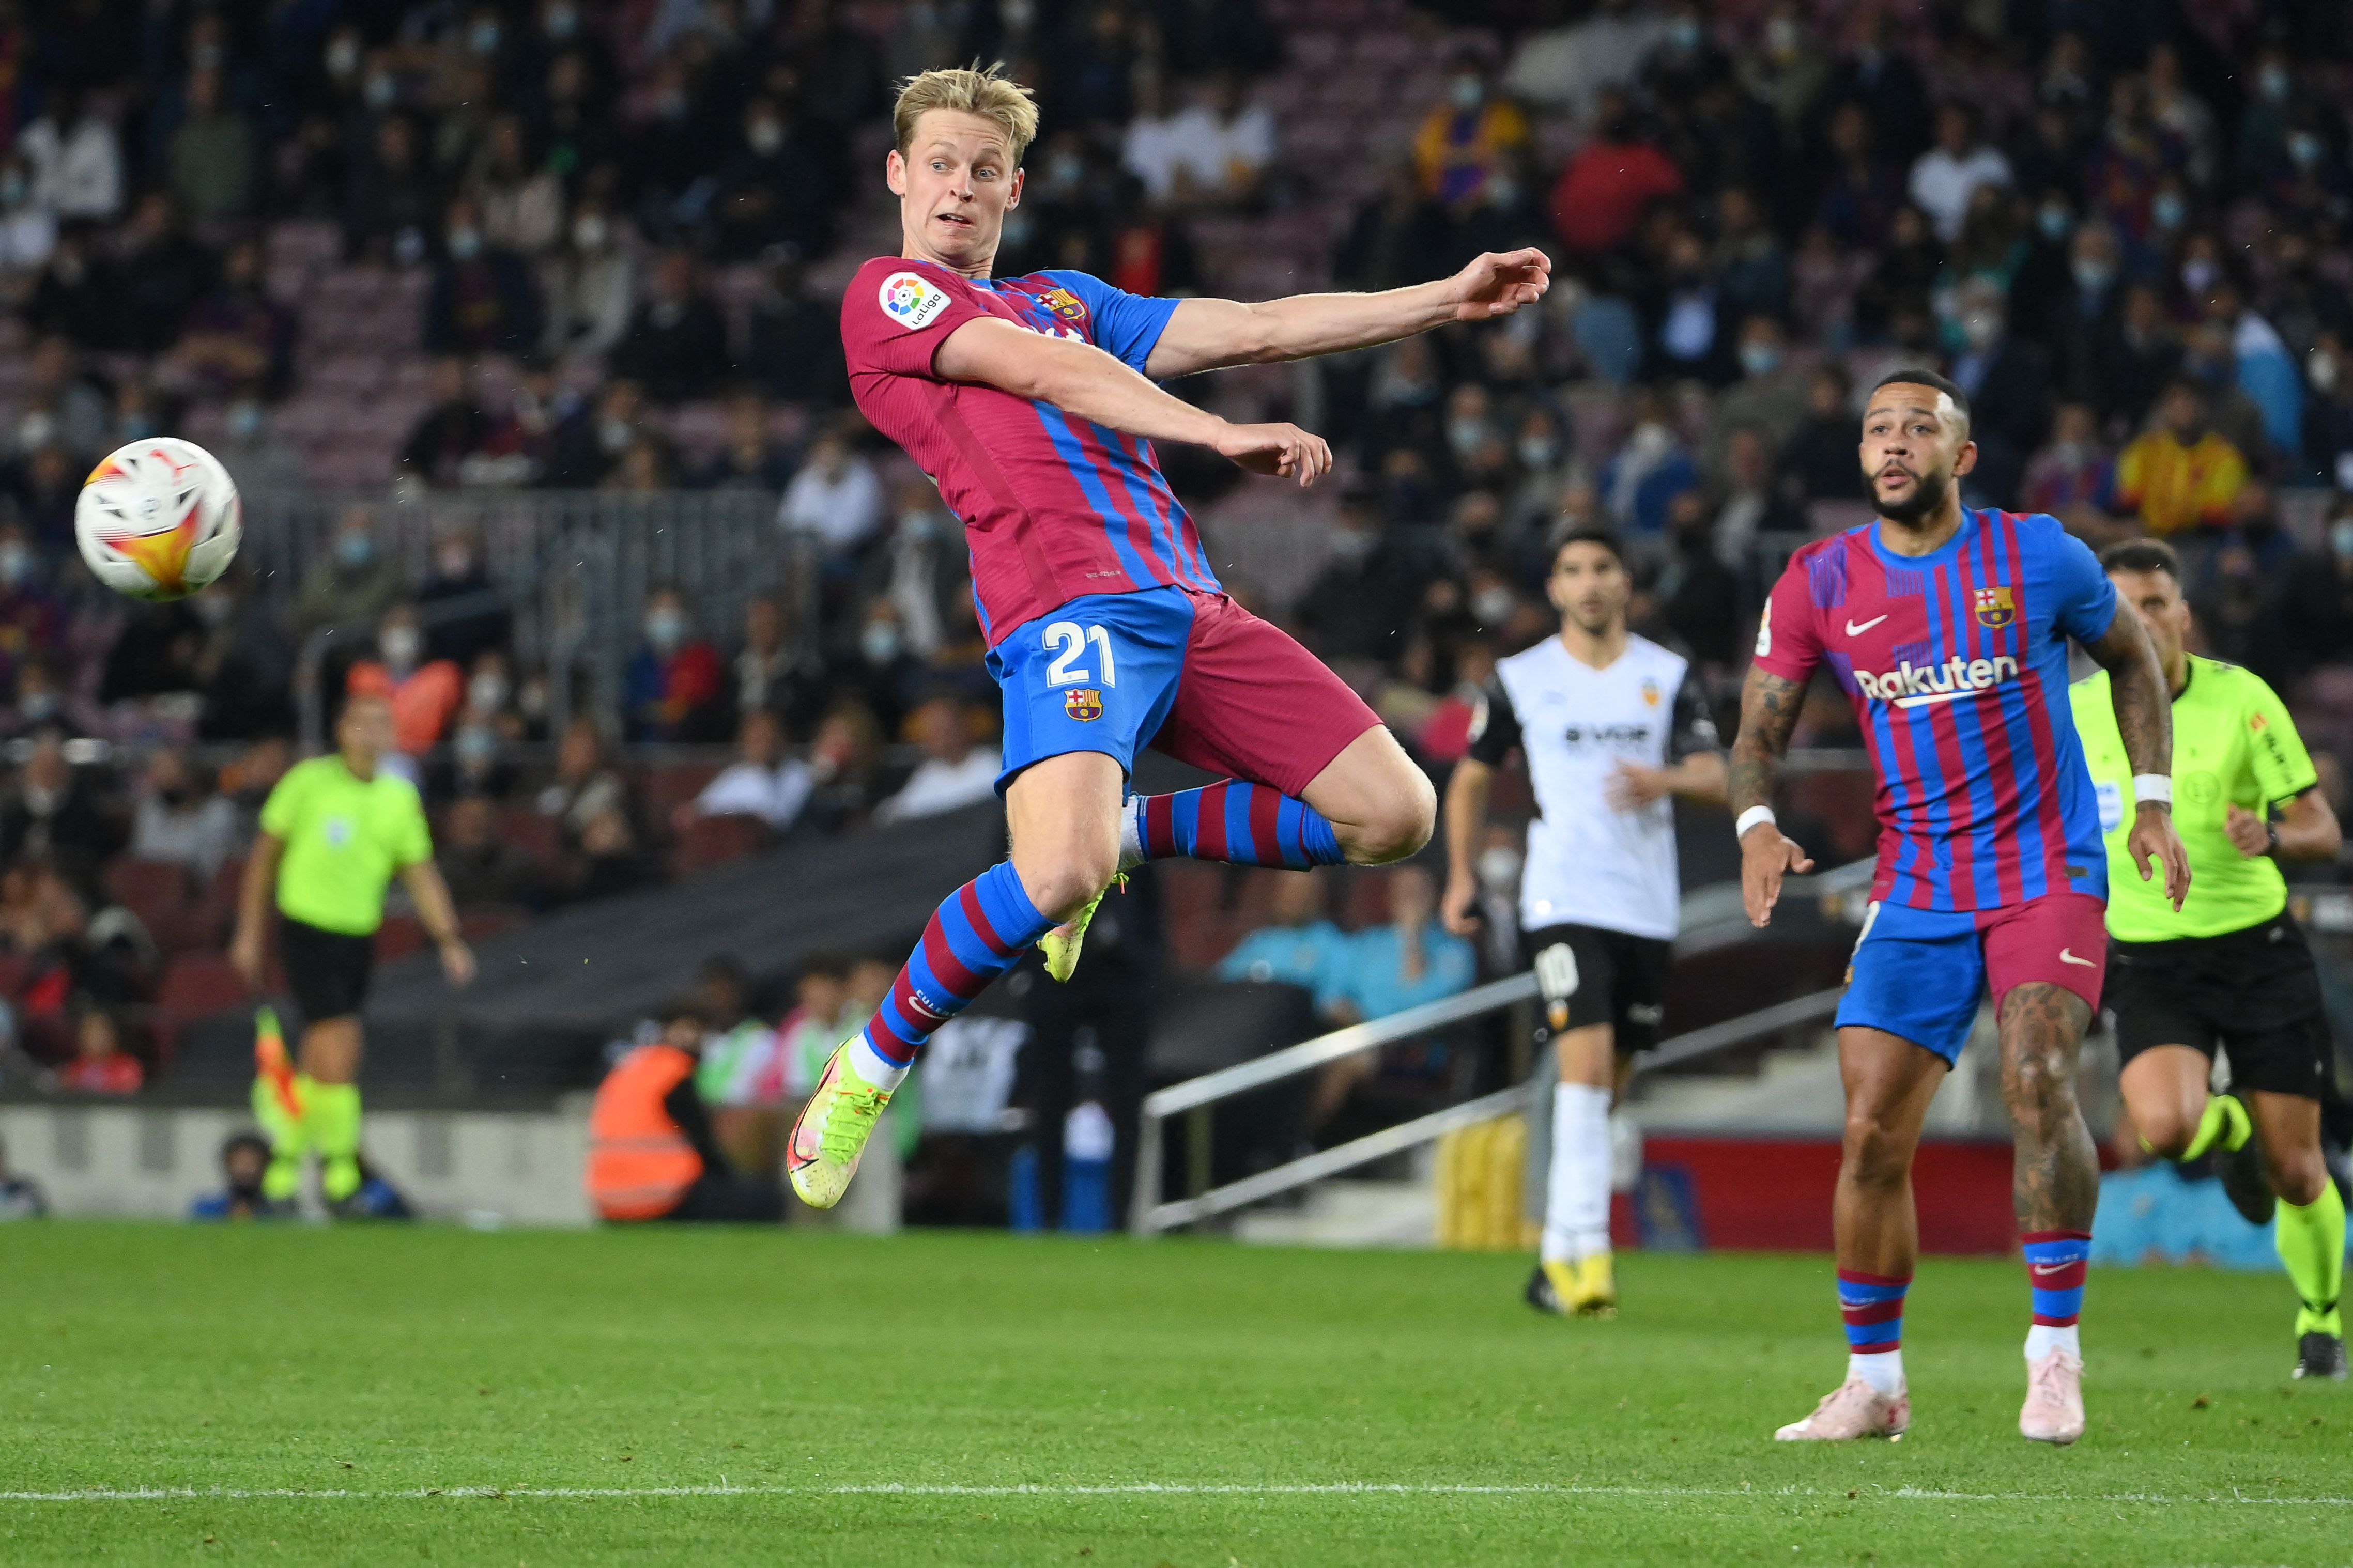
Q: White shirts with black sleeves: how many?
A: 1